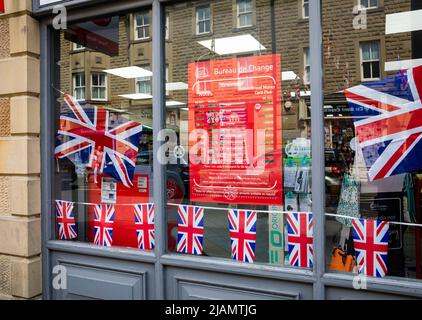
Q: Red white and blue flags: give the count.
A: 9